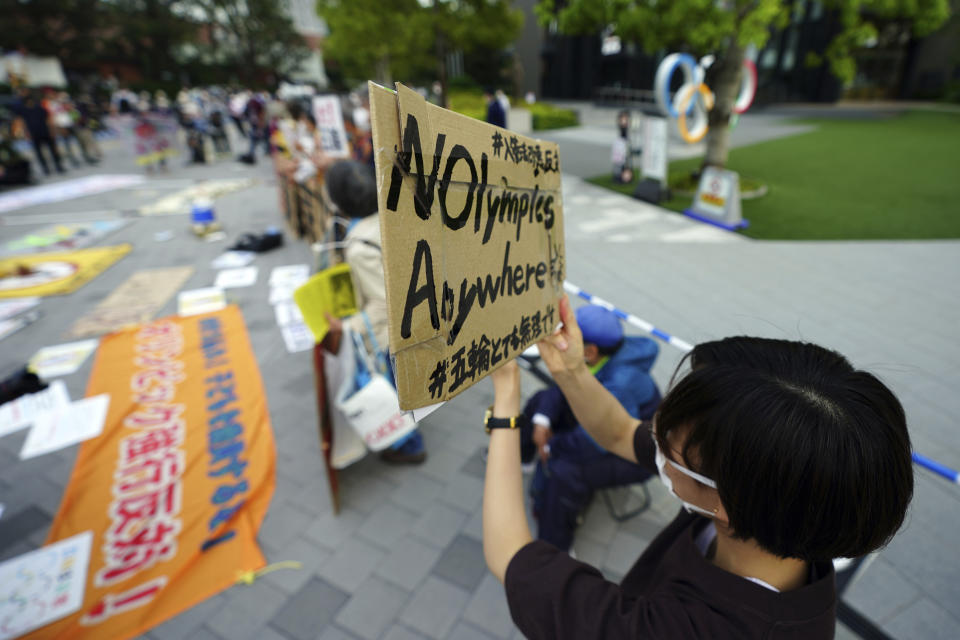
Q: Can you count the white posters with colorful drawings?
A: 1